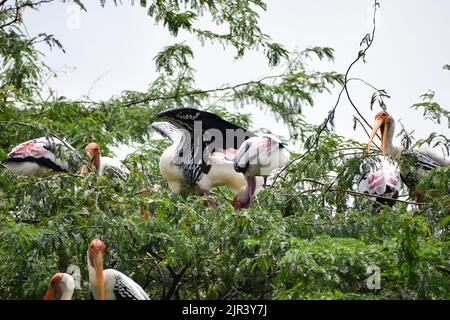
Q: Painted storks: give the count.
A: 8